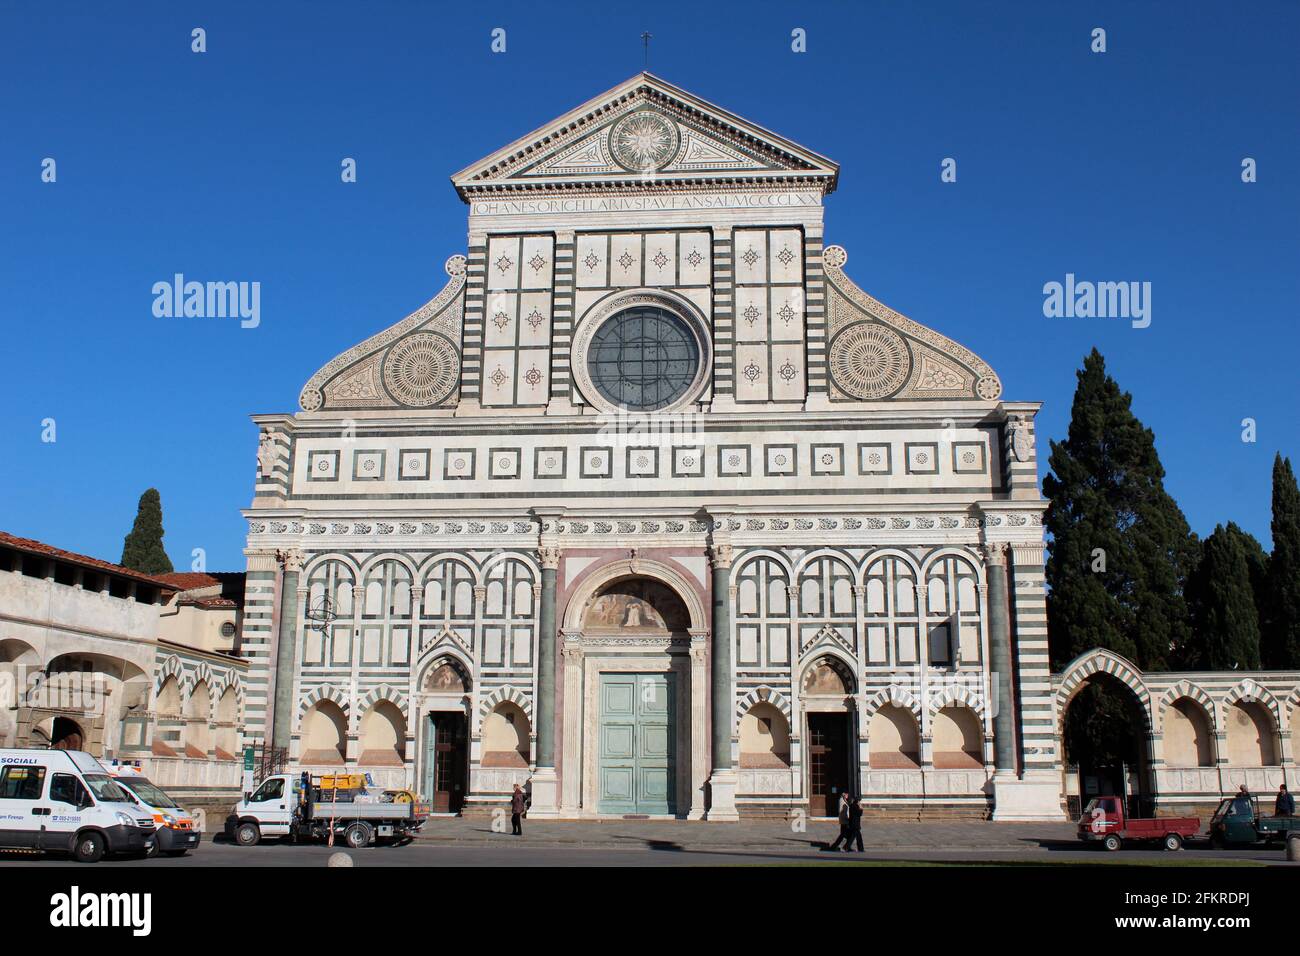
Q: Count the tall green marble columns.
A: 4